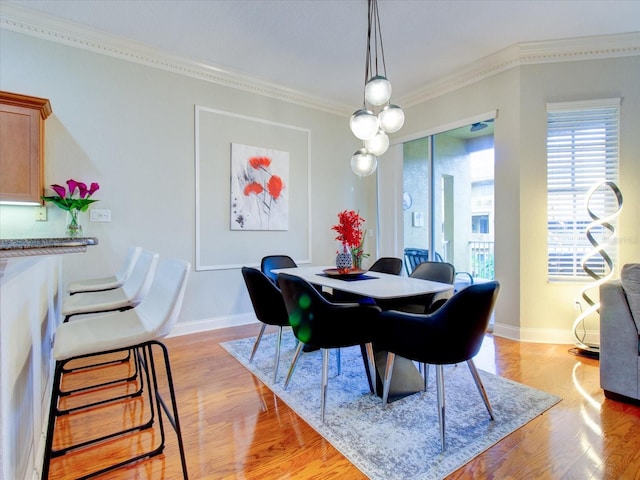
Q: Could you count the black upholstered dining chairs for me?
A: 6